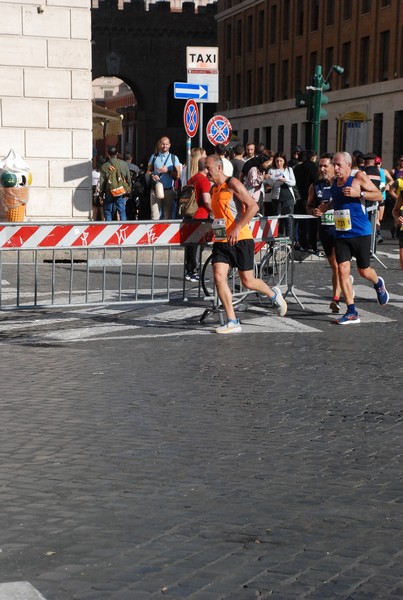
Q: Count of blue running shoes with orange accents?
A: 2